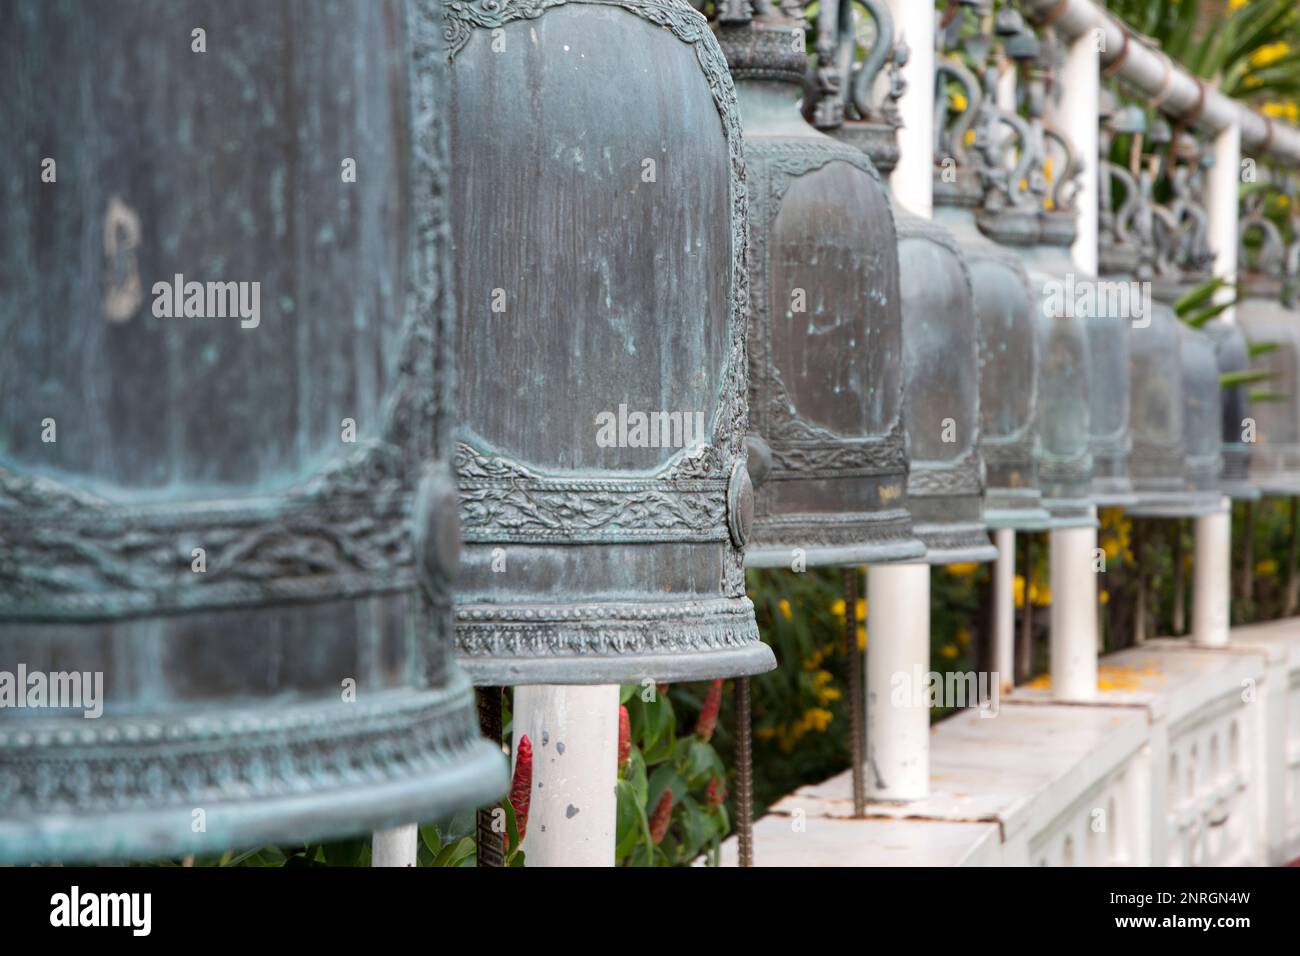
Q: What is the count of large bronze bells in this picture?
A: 11